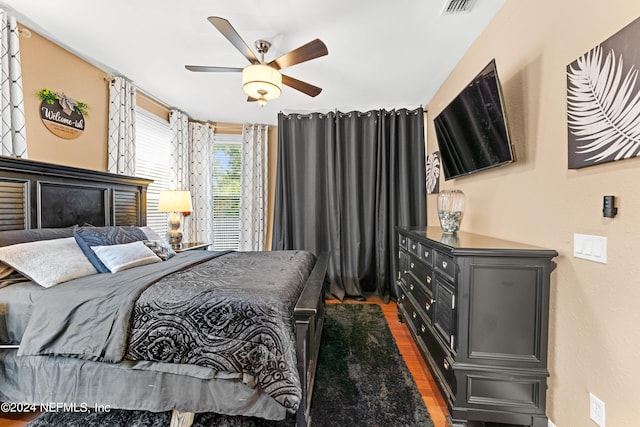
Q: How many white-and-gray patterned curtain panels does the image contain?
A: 5